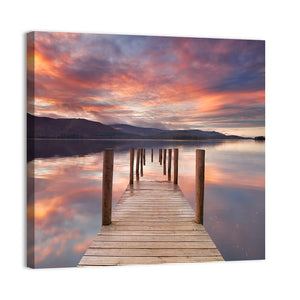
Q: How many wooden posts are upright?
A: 11